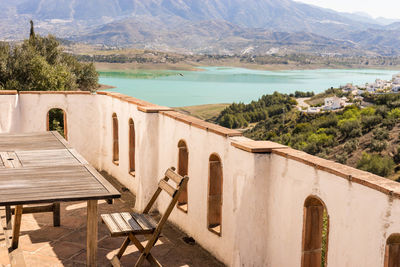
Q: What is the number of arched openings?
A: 7